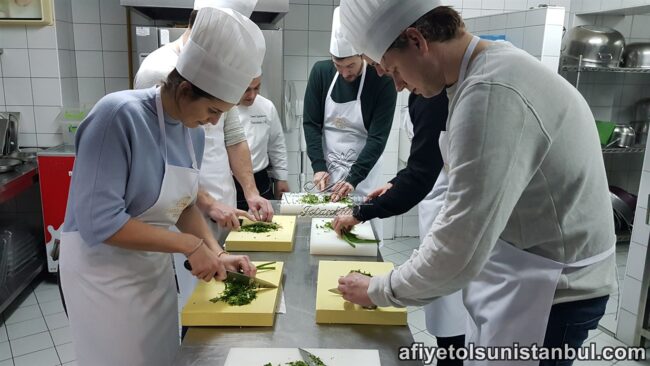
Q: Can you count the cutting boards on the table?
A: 6